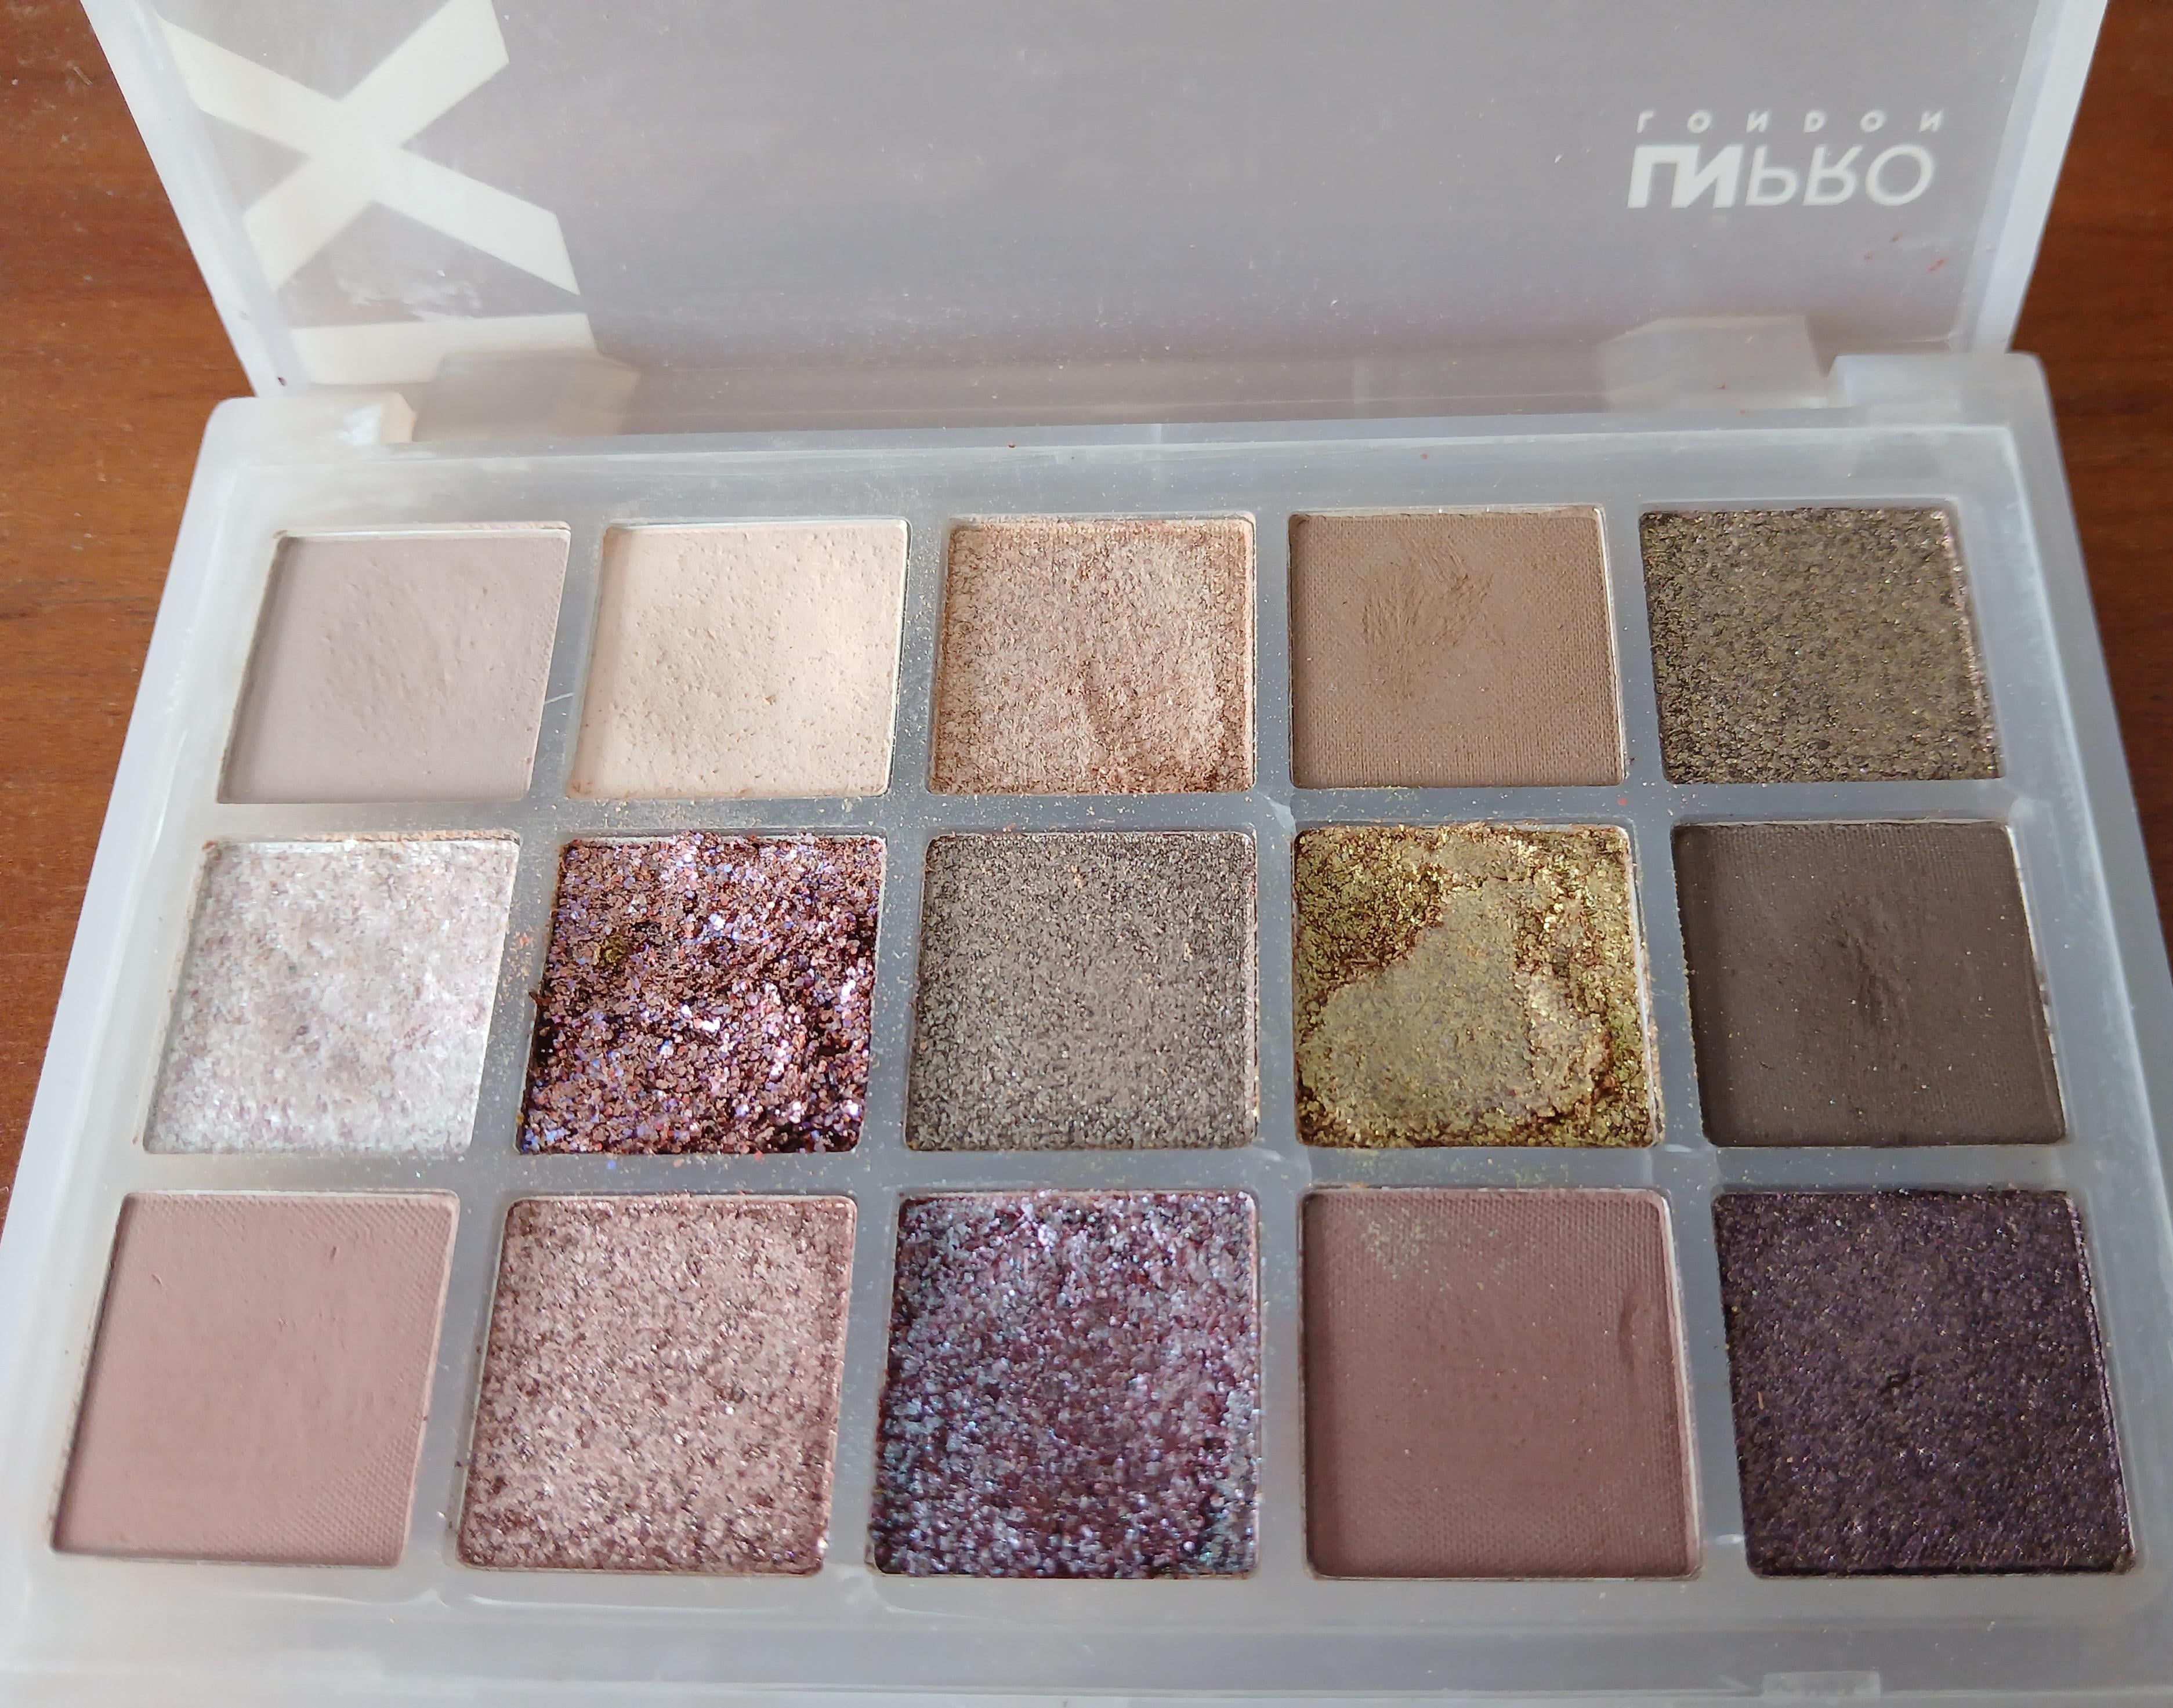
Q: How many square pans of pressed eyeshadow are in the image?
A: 15